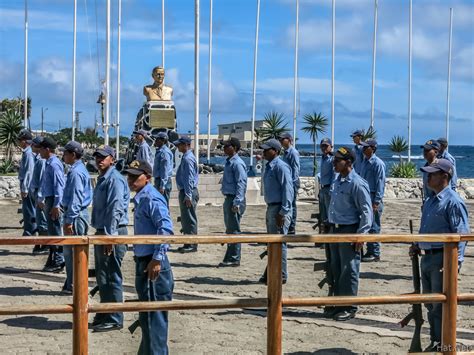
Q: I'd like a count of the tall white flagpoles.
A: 13